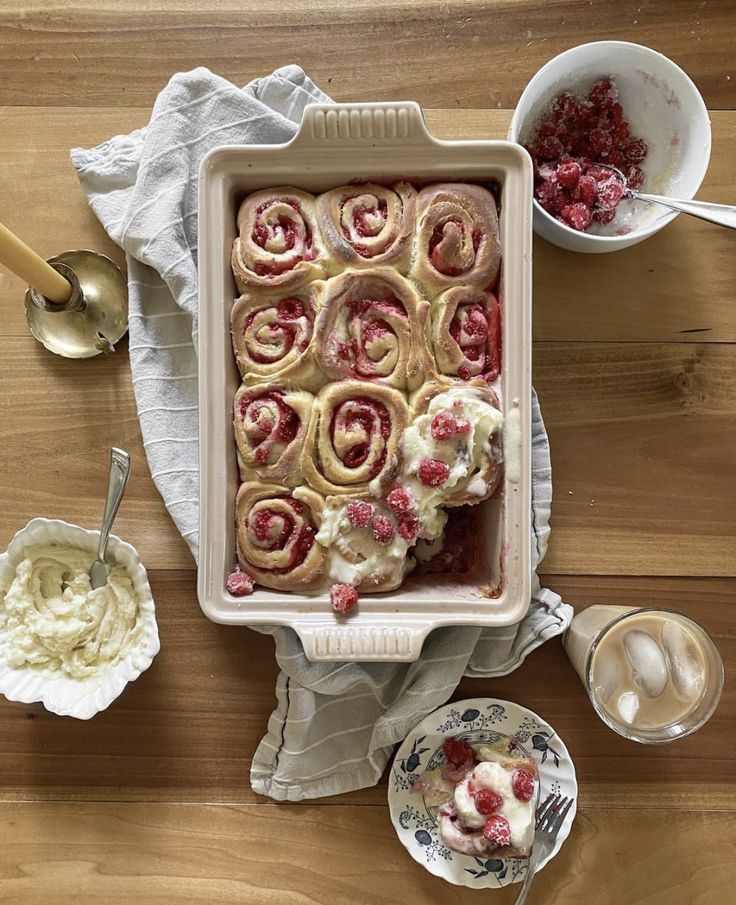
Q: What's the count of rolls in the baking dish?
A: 11